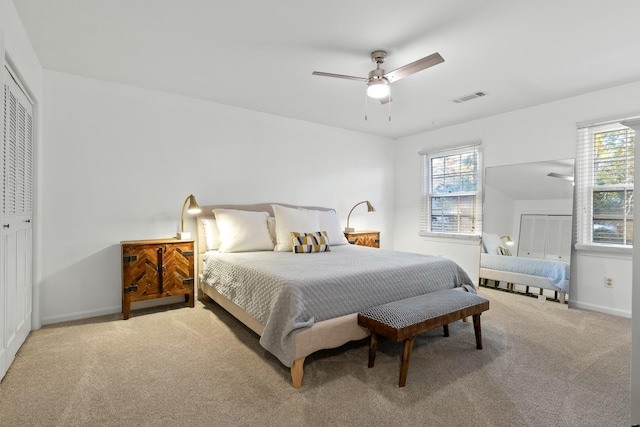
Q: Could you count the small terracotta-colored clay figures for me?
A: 0